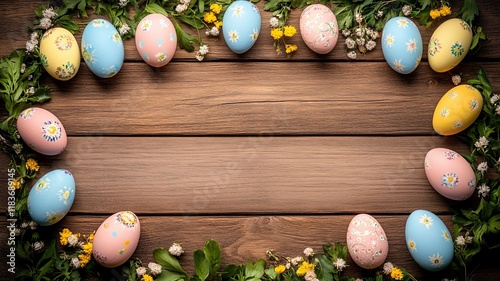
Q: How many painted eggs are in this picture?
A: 14